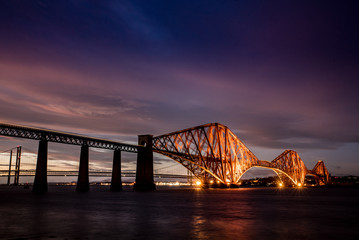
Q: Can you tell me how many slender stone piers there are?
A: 3